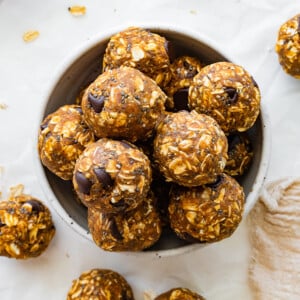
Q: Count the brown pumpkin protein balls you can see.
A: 14